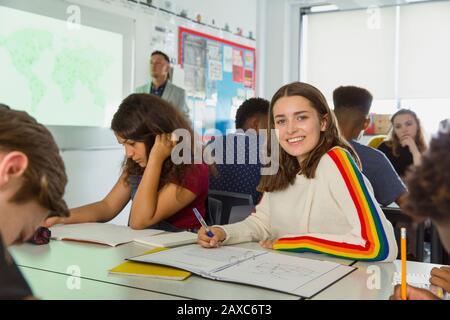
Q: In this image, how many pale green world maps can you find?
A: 1